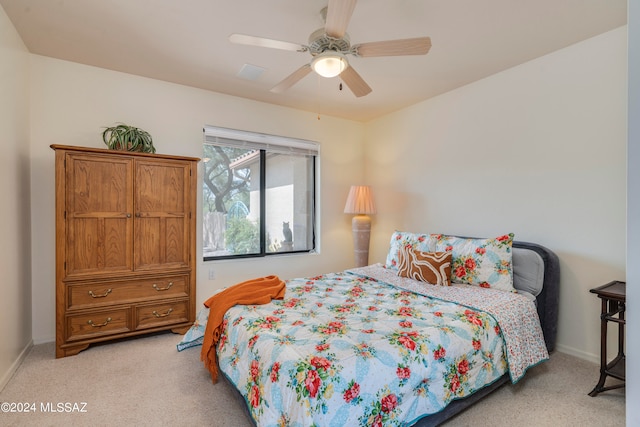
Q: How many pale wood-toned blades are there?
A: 5